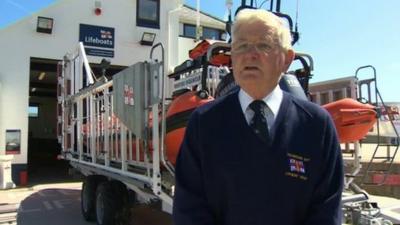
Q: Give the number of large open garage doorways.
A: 1